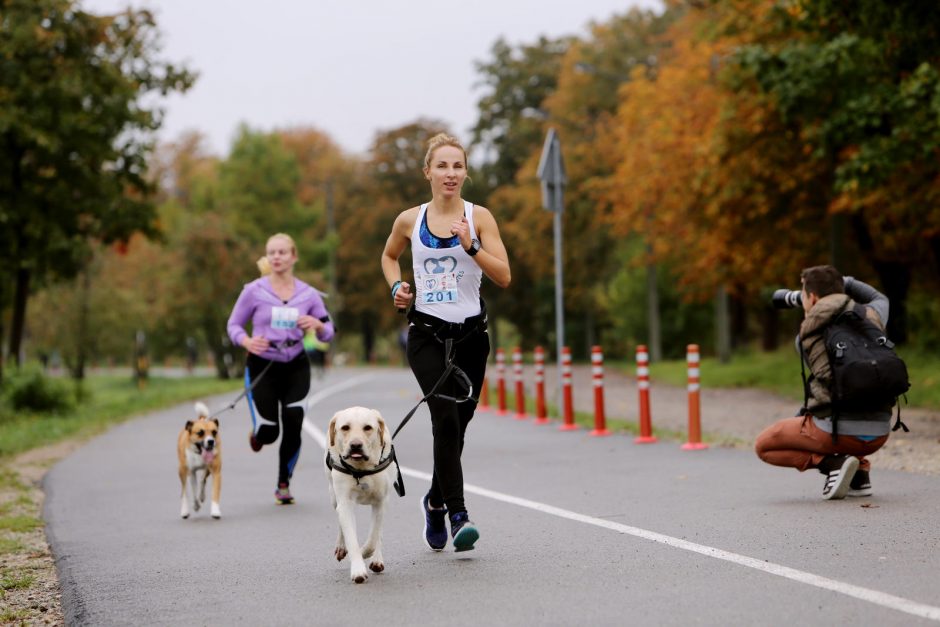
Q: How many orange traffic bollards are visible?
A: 8